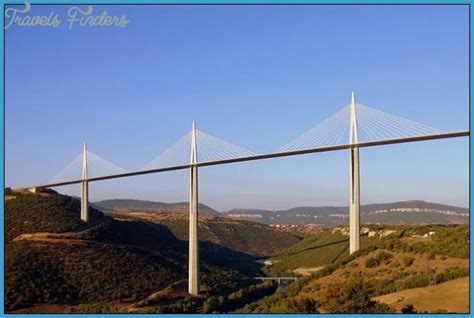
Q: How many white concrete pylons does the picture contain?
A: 3